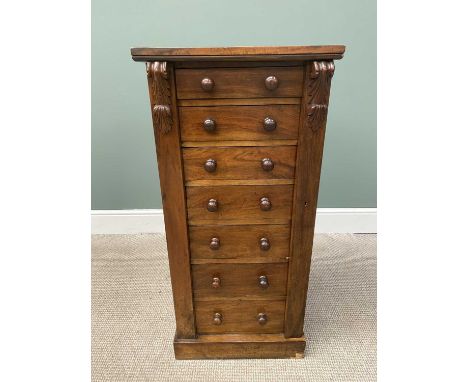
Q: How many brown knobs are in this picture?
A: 14